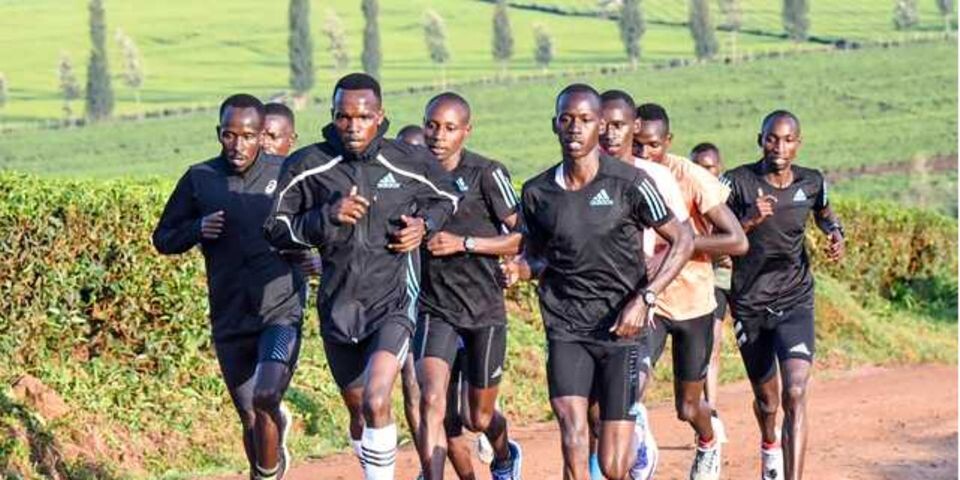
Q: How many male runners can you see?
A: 10